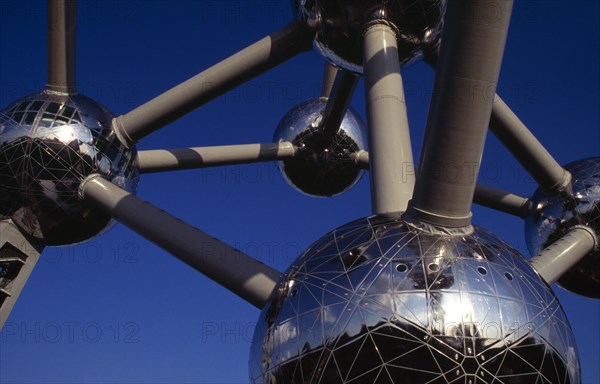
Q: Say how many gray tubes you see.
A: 11